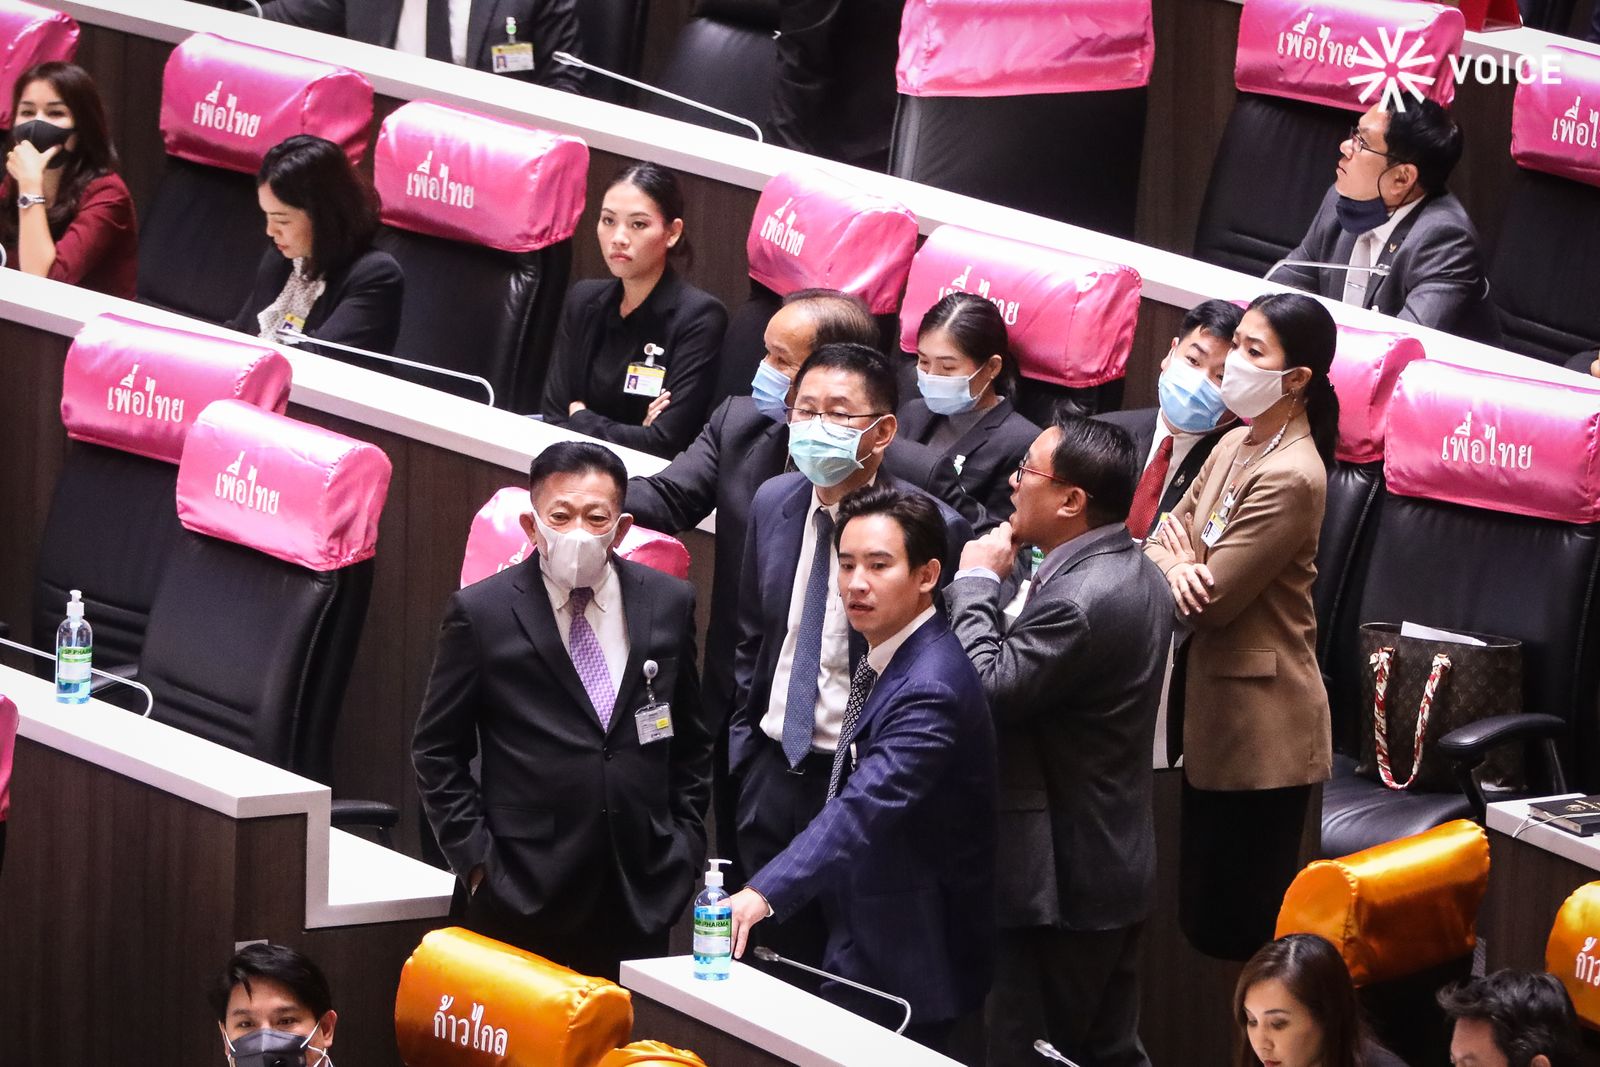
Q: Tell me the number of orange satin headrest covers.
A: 4